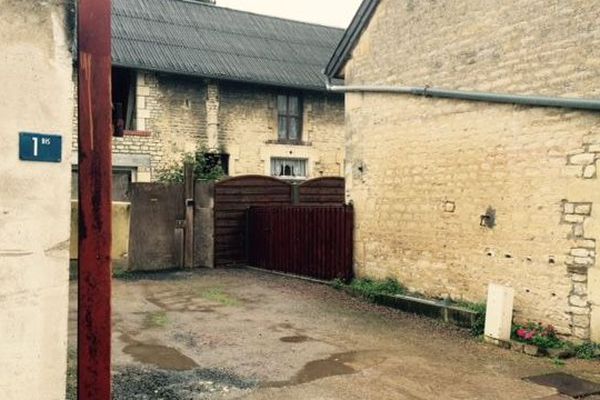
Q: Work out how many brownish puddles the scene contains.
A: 3